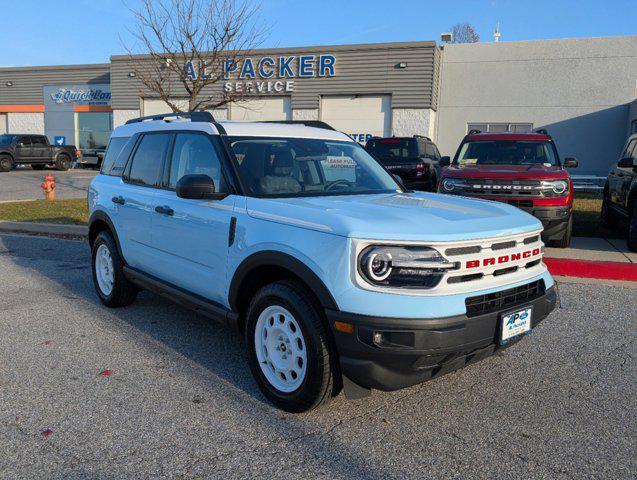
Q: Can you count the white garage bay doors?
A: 3